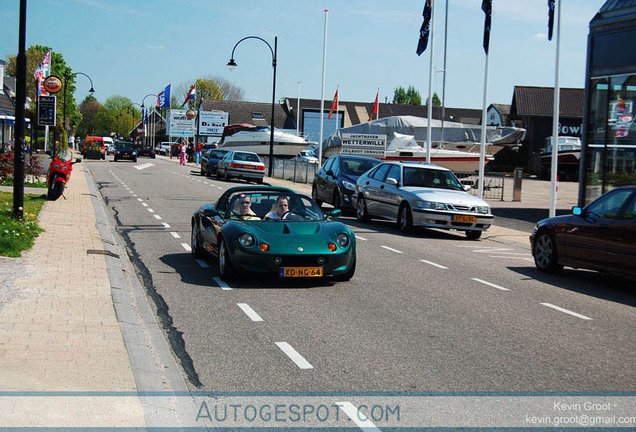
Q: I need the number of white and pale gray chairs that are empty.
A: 0